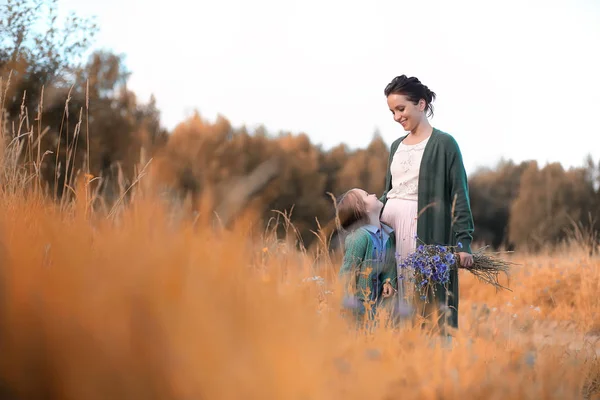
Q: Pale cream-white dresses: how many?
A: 1